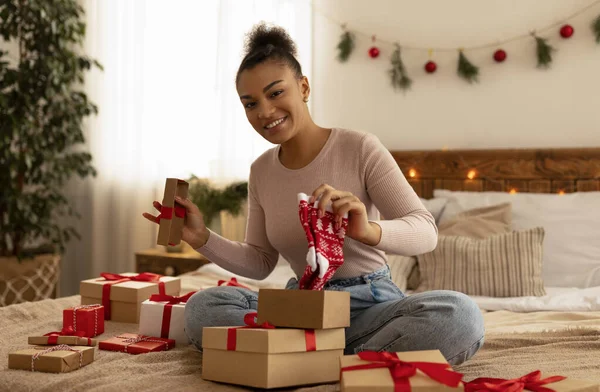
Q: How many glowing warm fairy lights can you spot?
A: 4